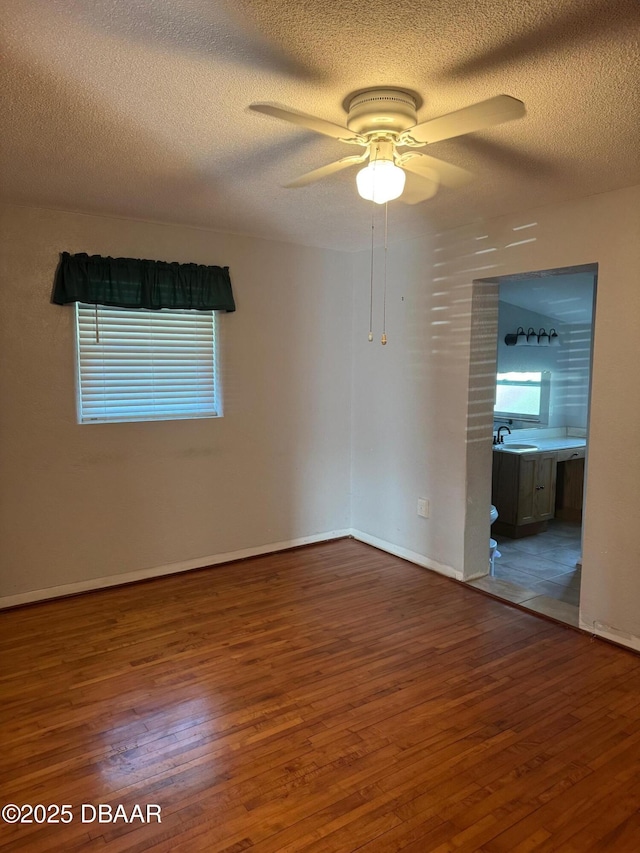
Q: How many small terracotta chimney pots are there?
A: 0